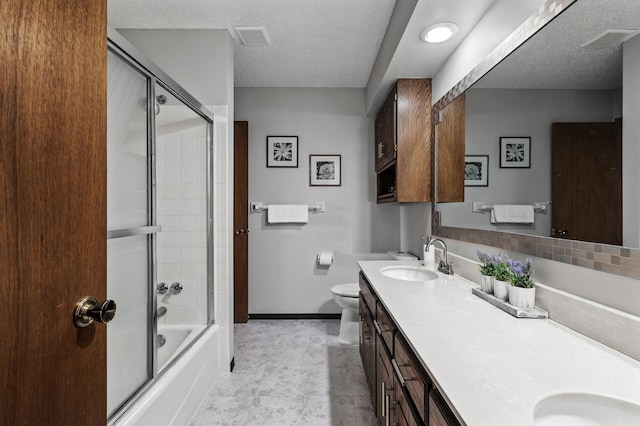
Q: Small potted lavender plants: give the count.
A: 3